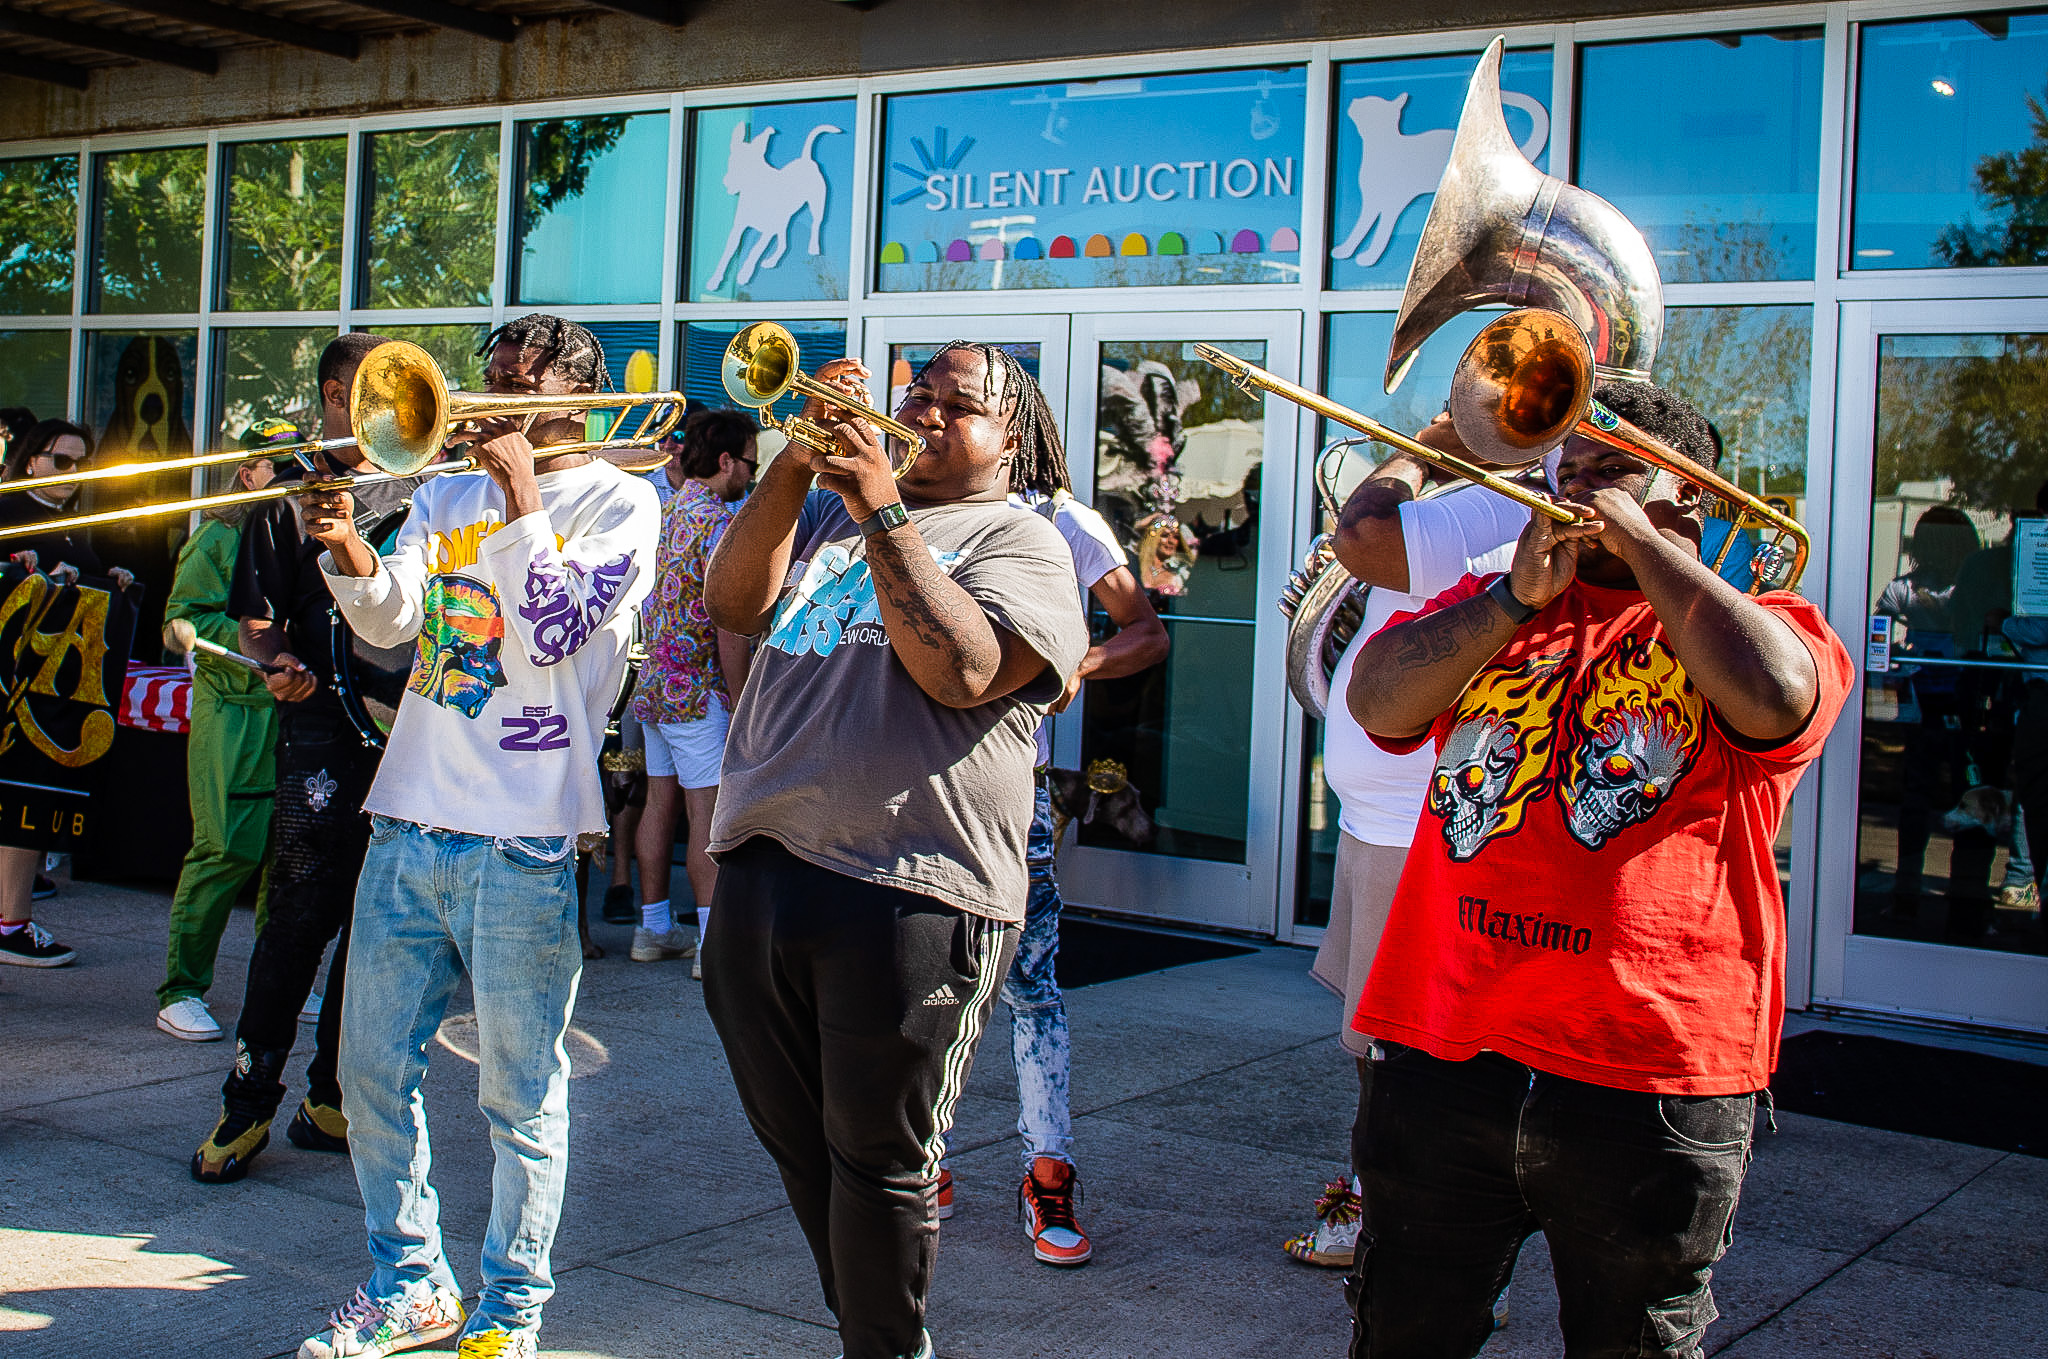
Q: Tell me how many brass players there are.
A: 4